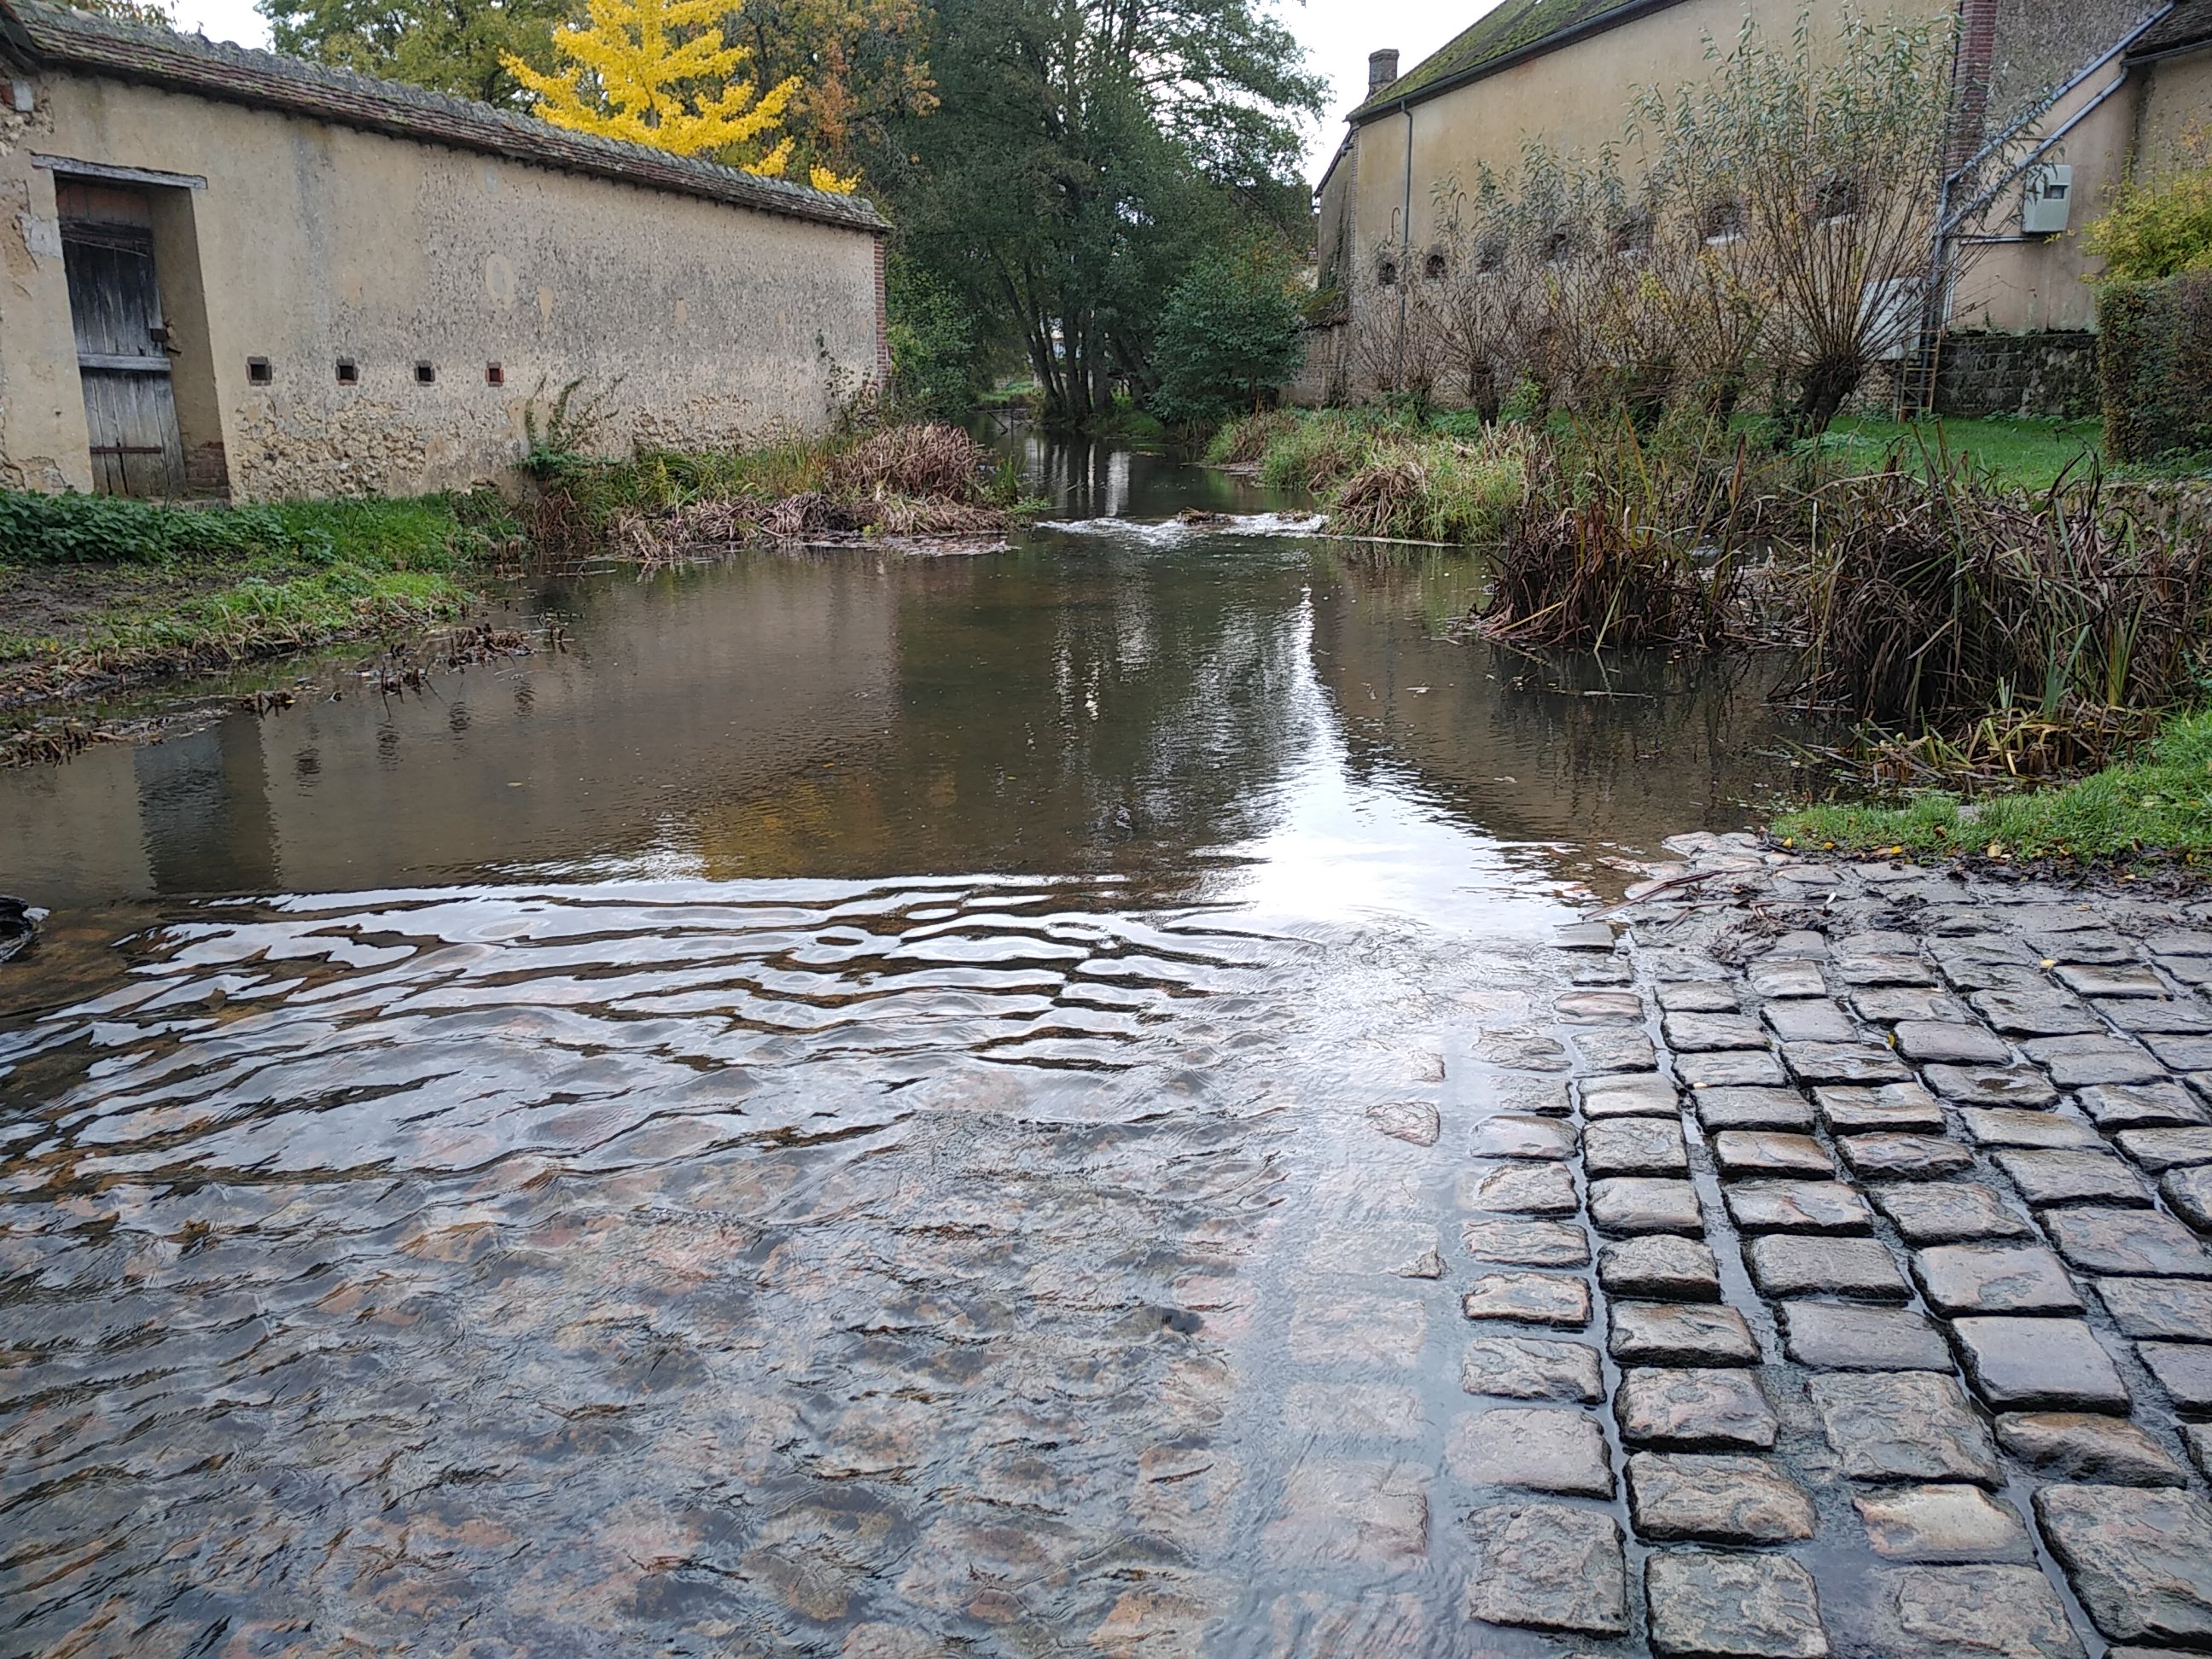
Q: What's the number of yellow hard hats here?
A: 0